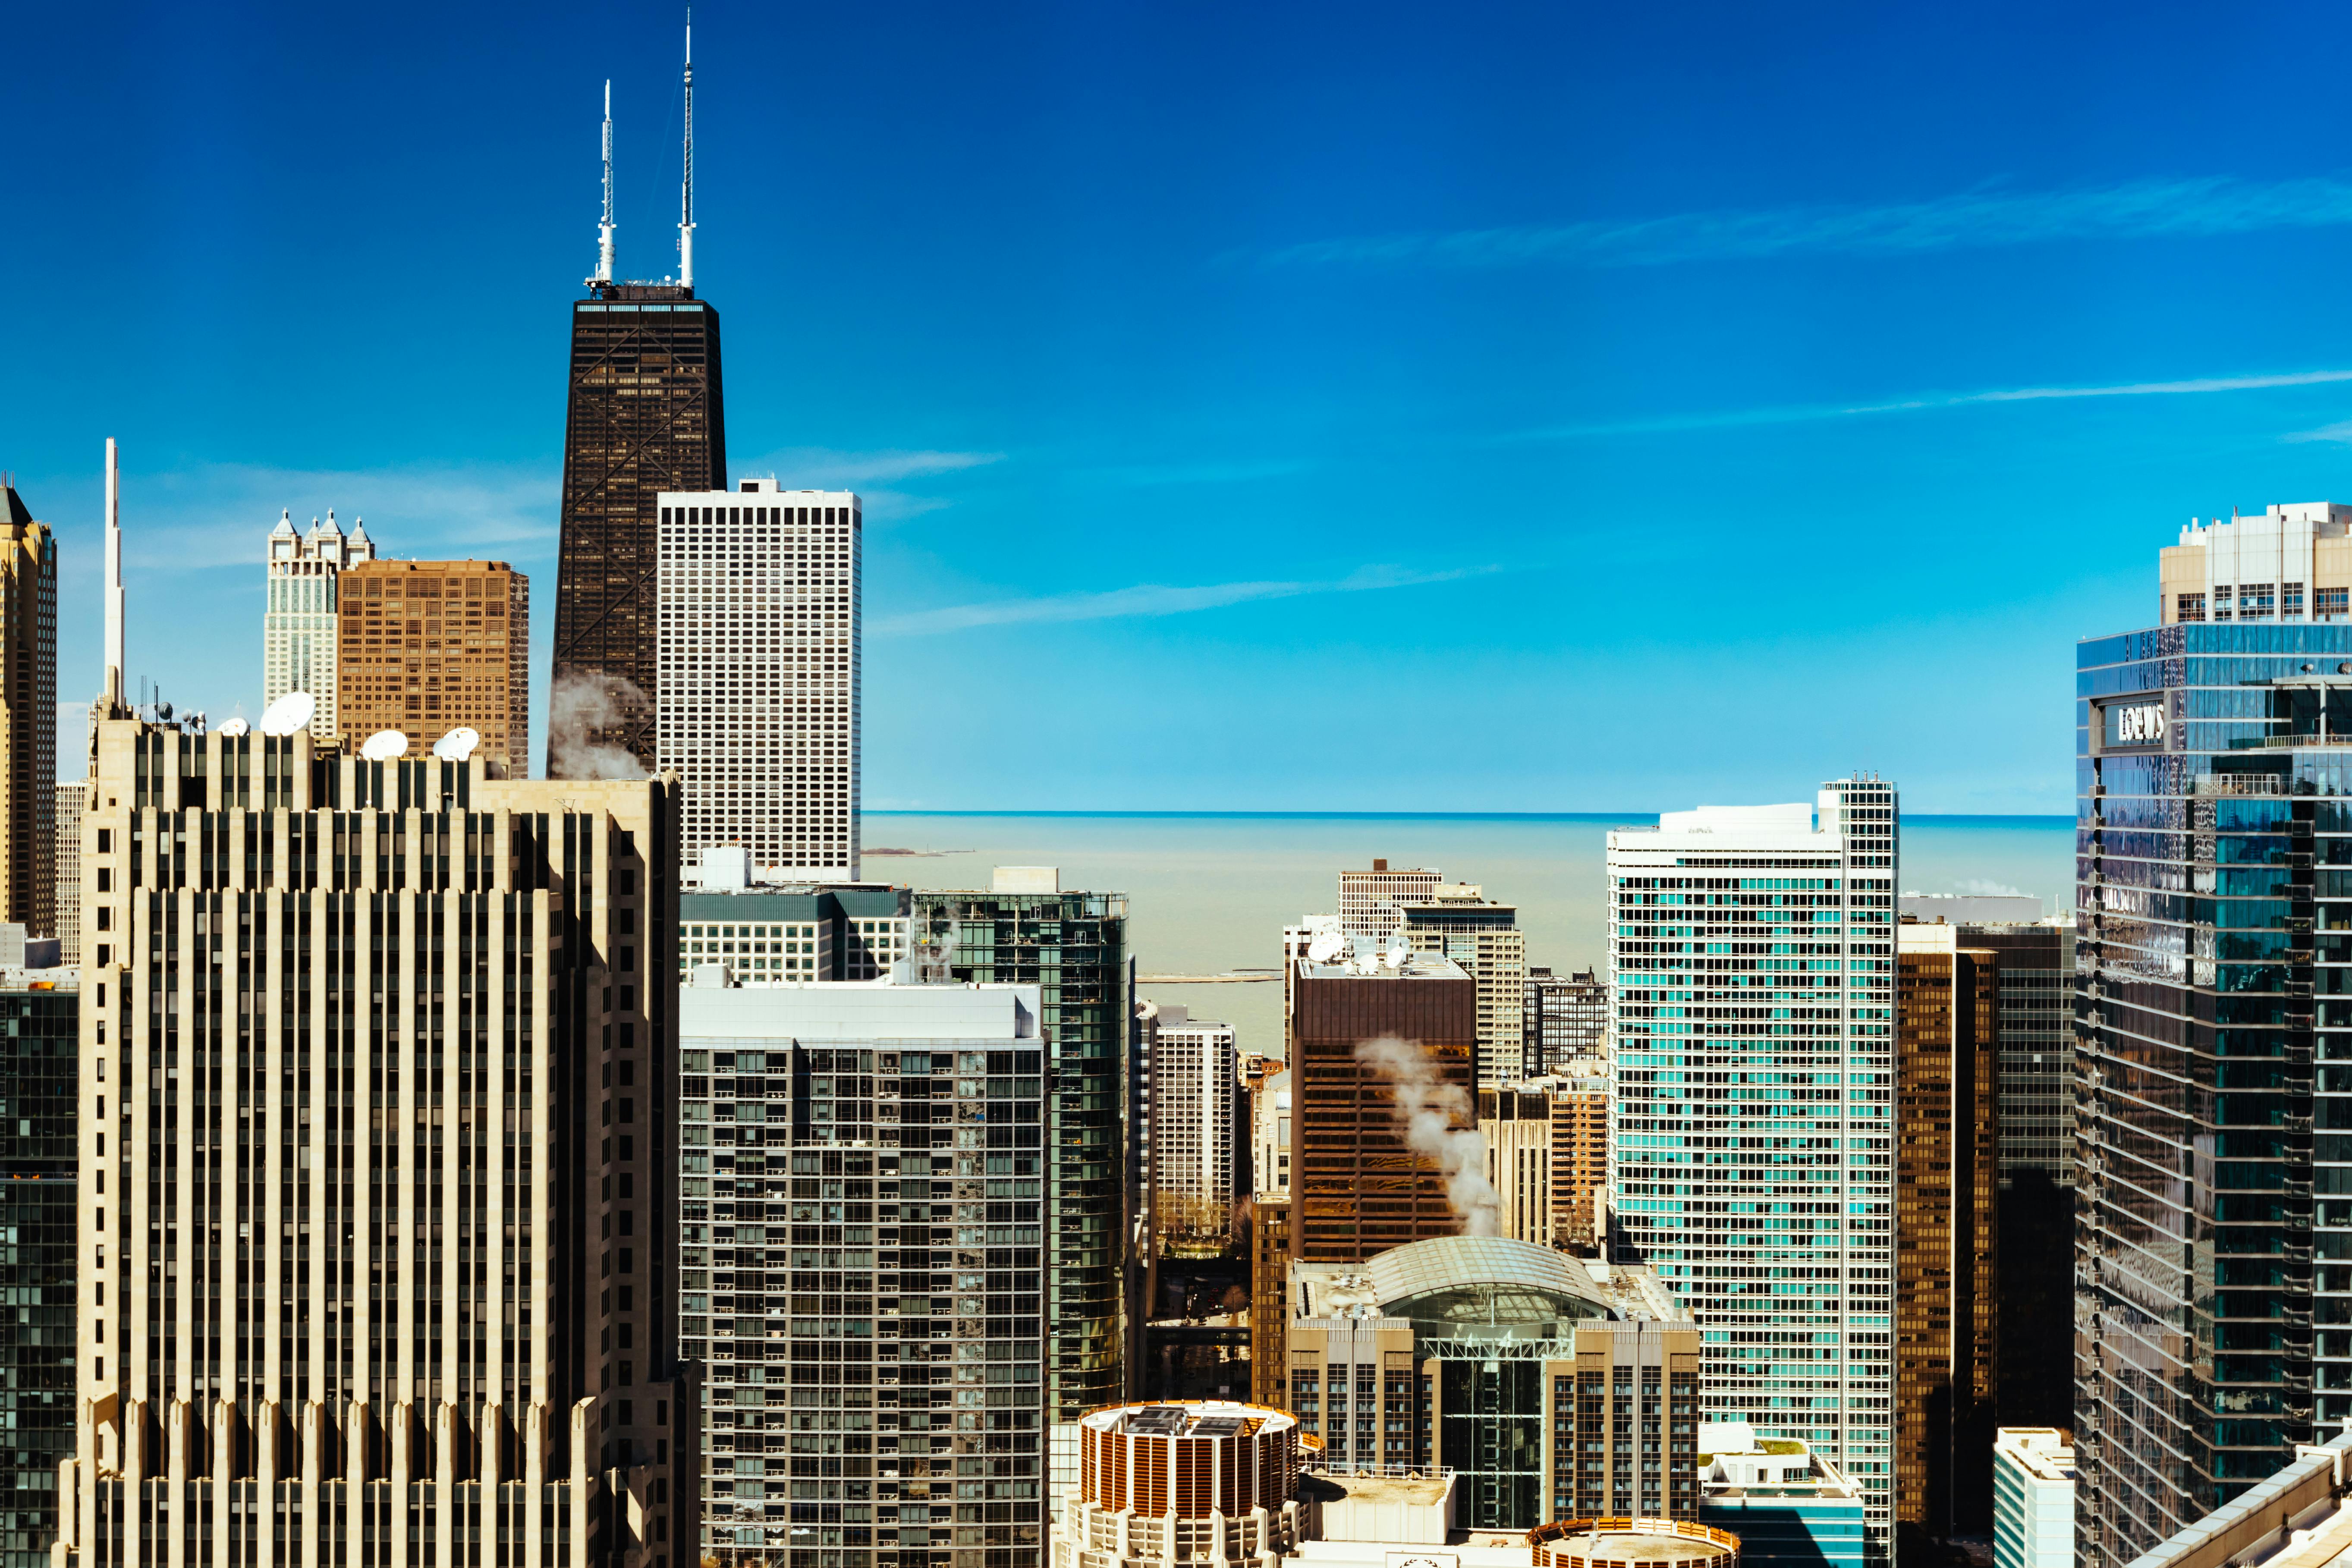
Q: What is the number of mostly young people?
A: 0